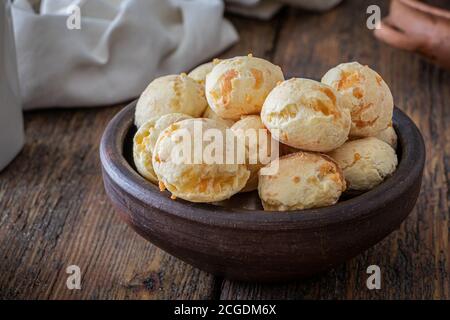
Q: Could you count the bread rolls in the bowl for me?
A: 12